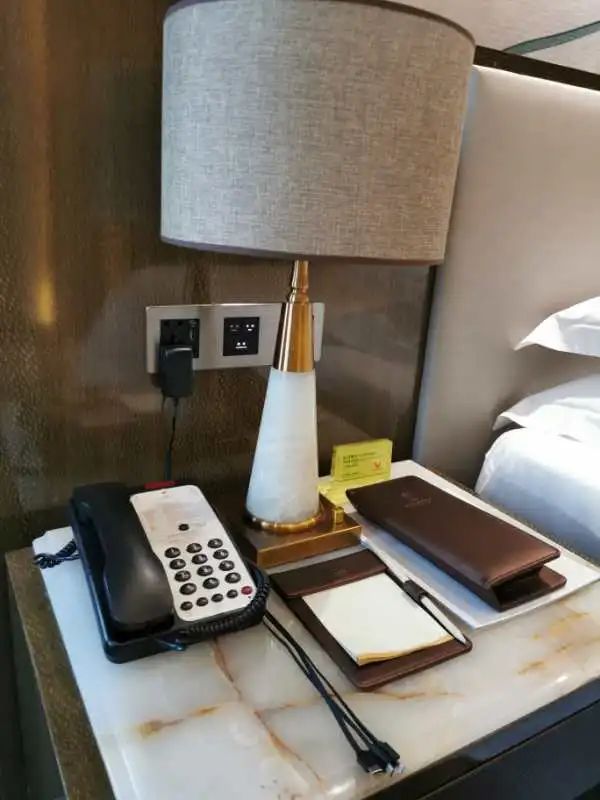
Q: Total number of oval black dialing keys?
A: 12